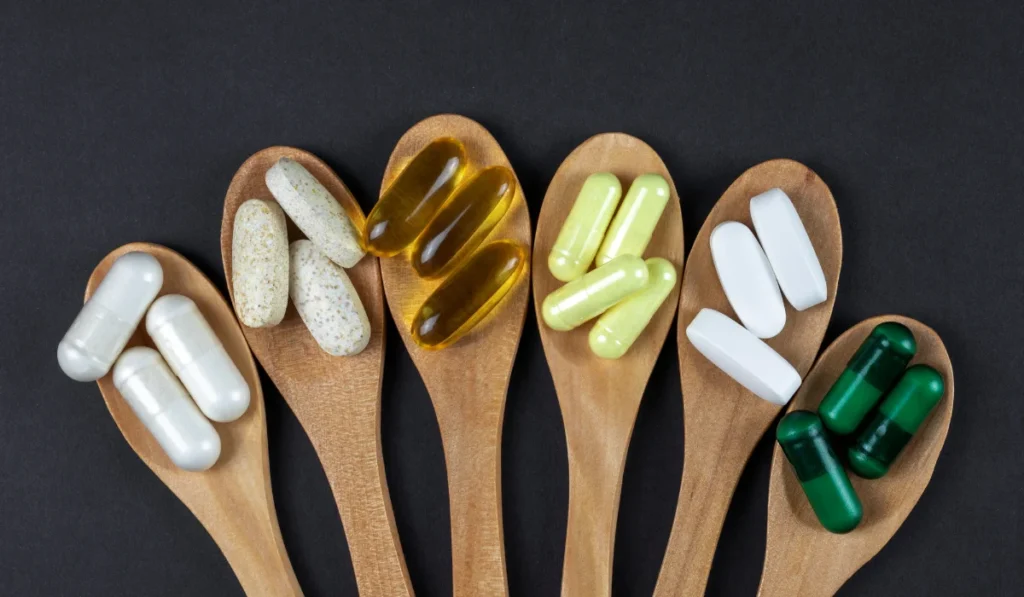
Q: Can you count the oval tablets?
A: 6